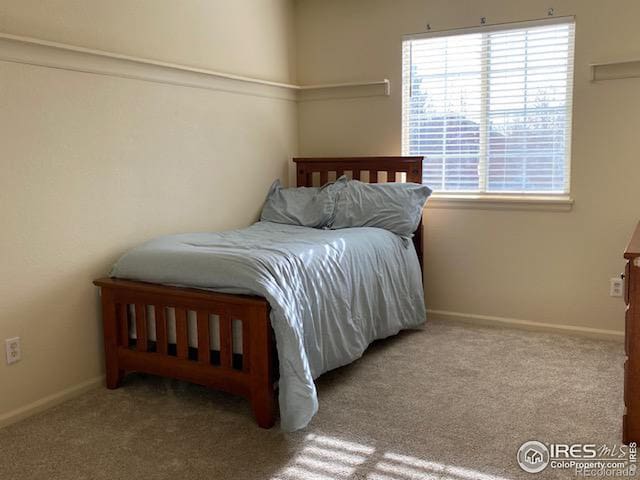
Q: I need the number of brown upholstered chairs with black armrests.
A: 0